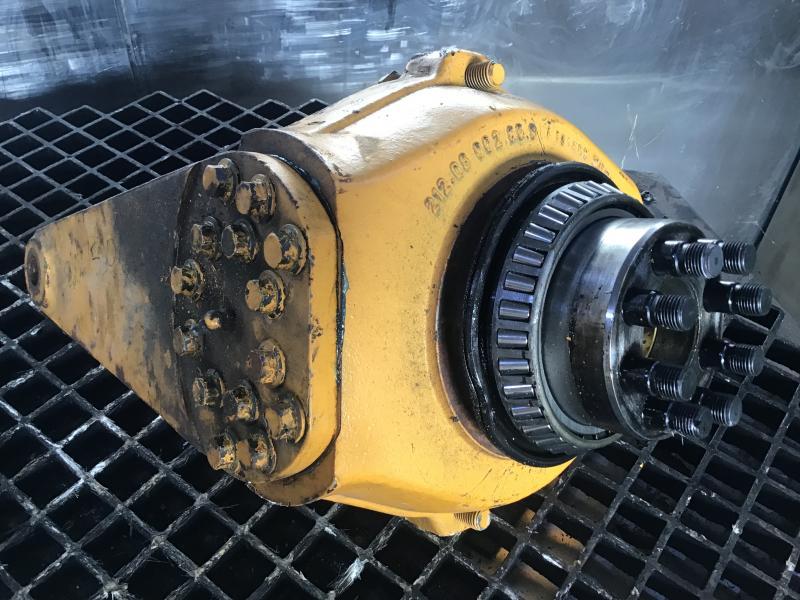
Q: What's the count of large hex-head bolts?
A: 14